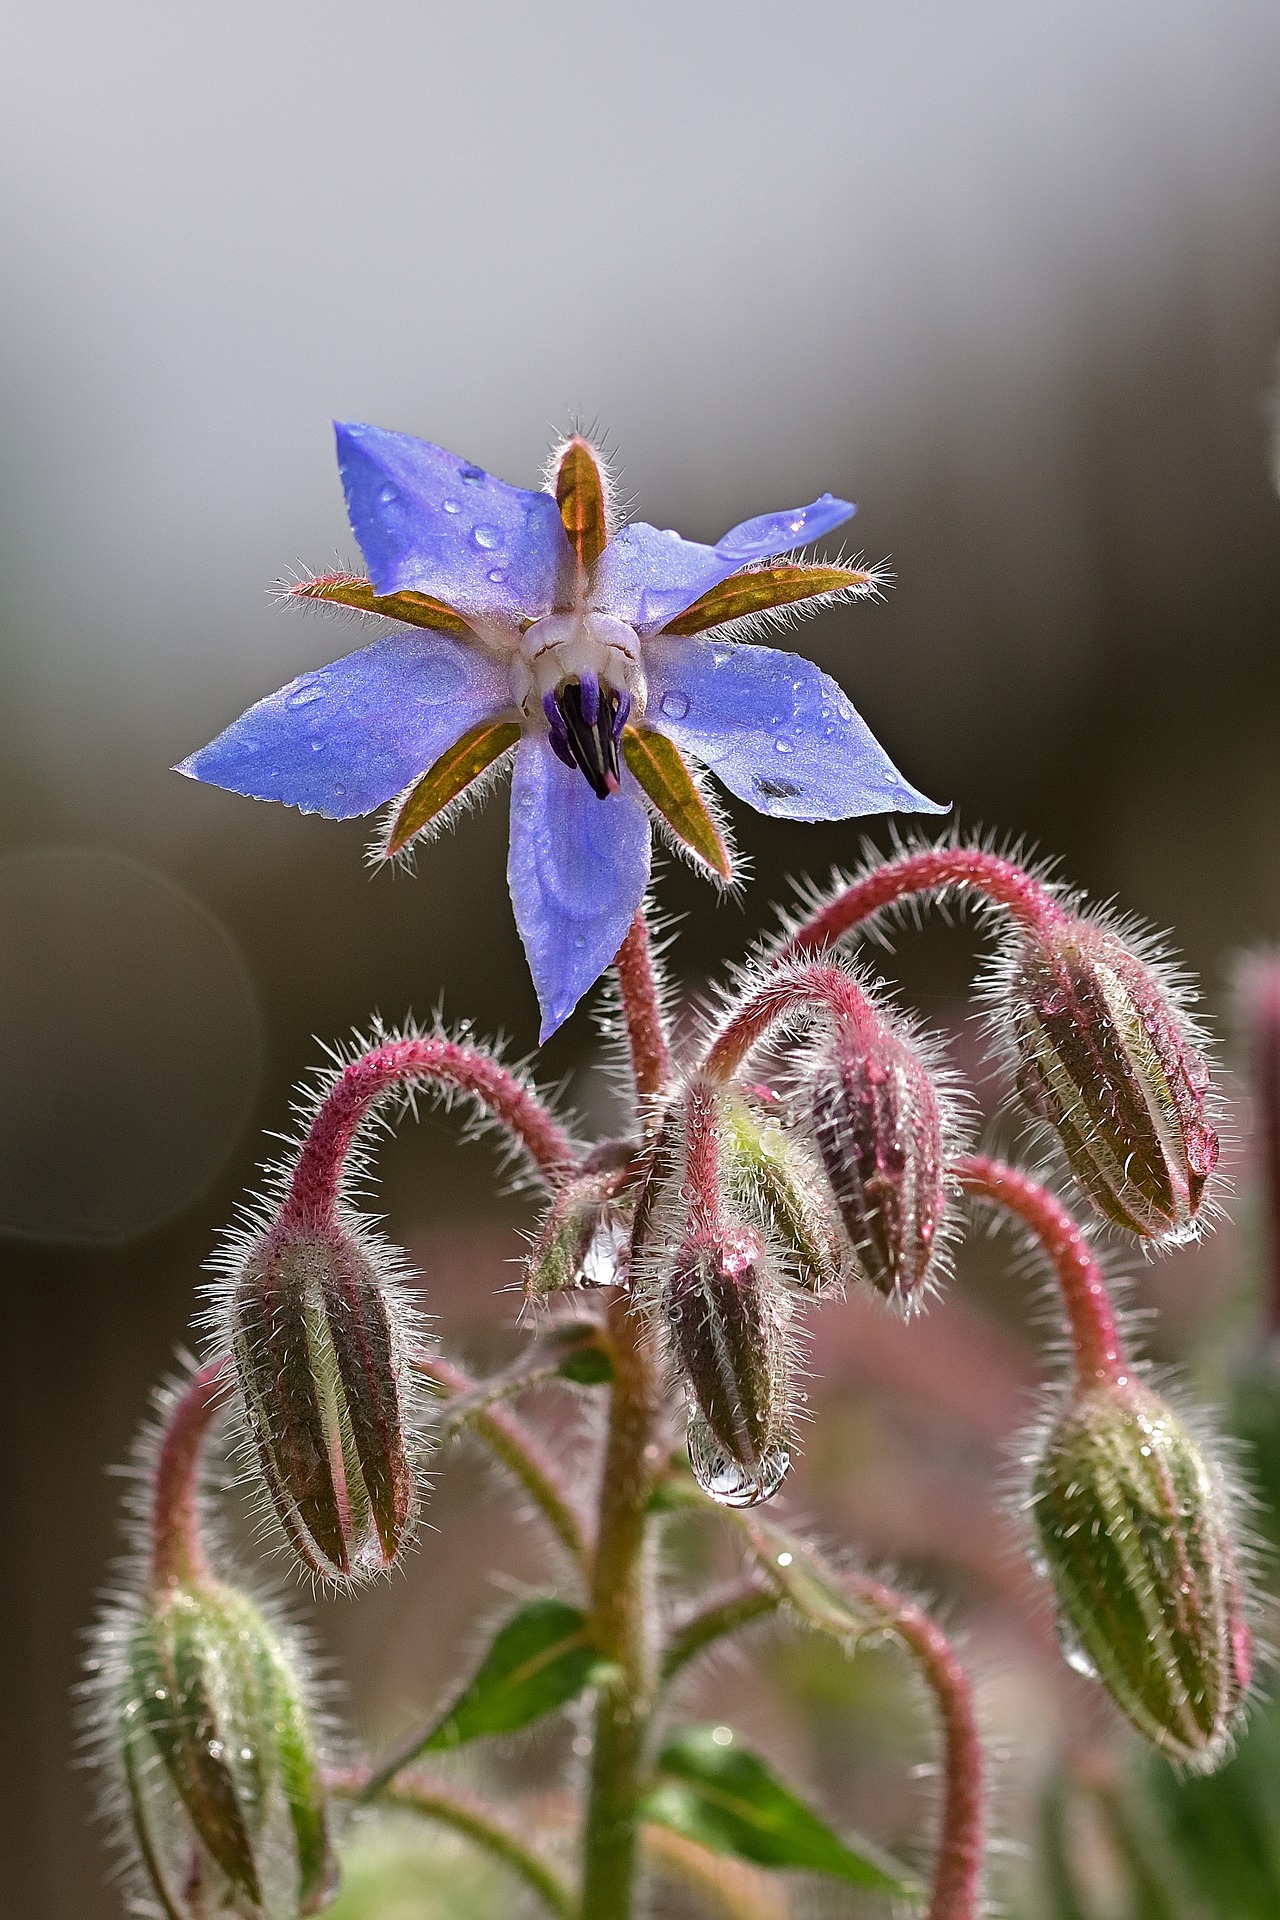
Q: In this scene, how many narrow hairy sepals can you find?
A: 5